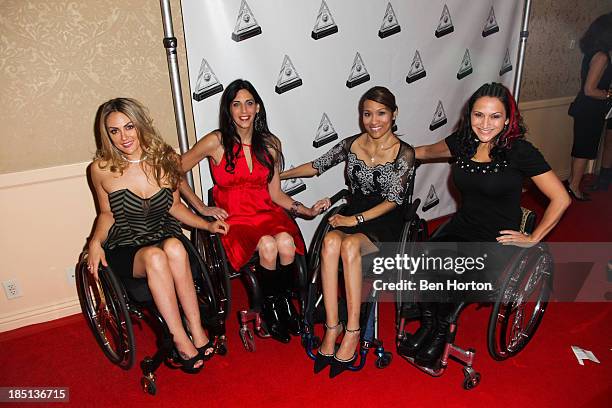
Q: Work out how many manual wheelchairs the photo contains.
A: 4